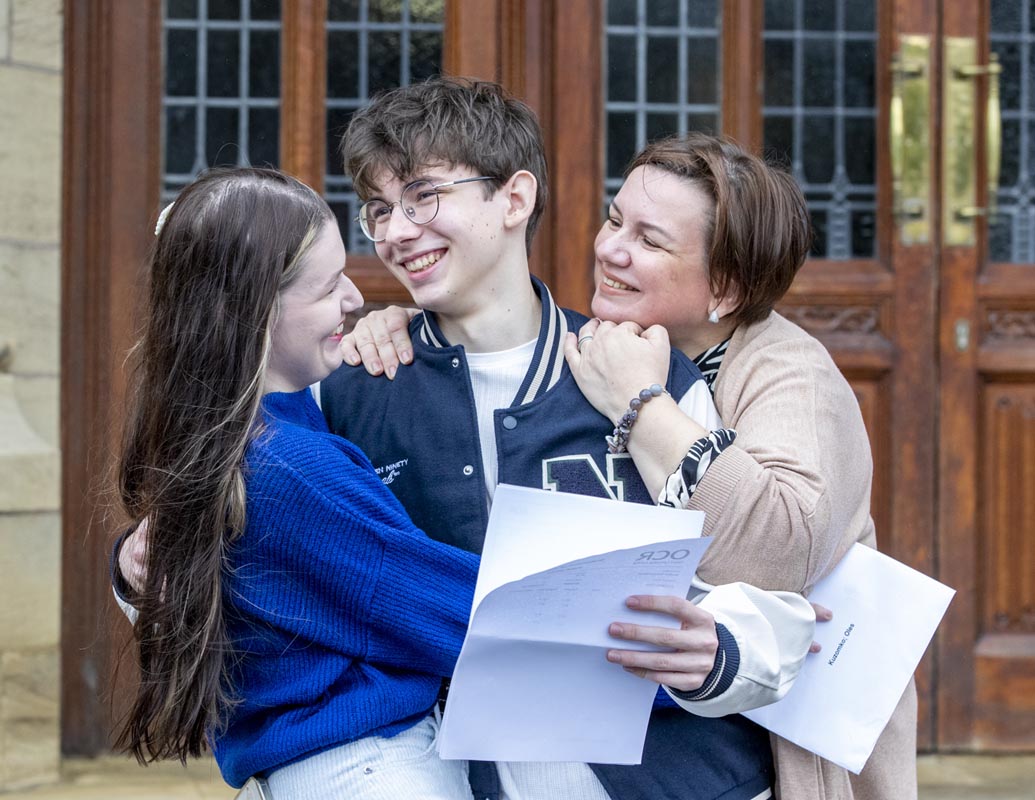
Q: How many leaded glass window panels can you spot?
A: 5